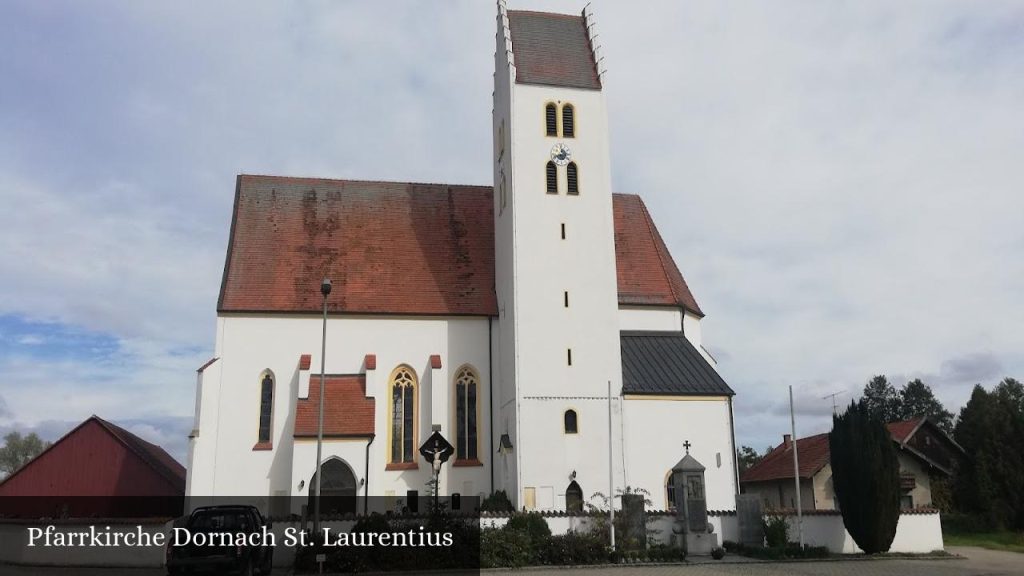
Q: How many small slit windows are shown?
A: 3